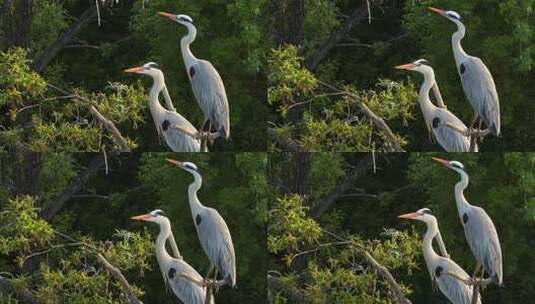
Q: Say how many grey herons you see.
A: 8